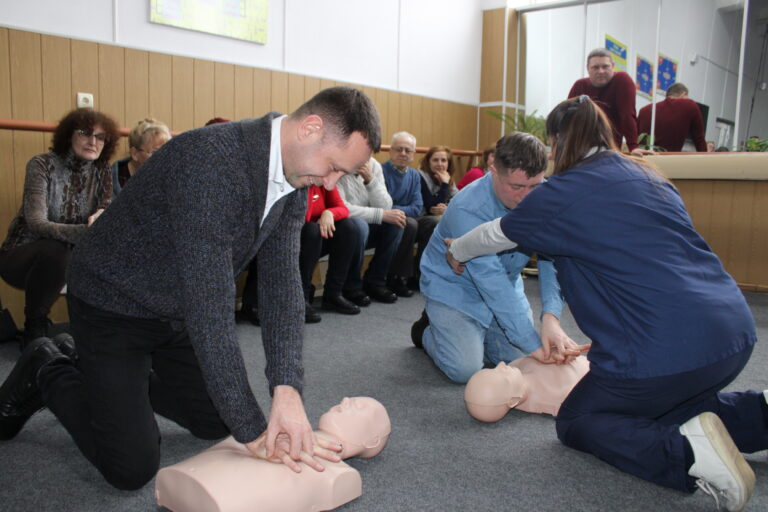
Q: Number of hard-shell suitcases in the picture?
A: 0